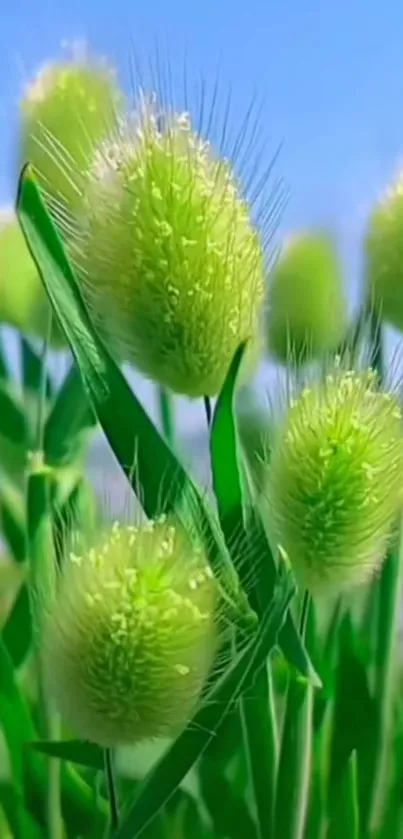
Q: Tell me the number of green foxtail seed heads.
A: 7